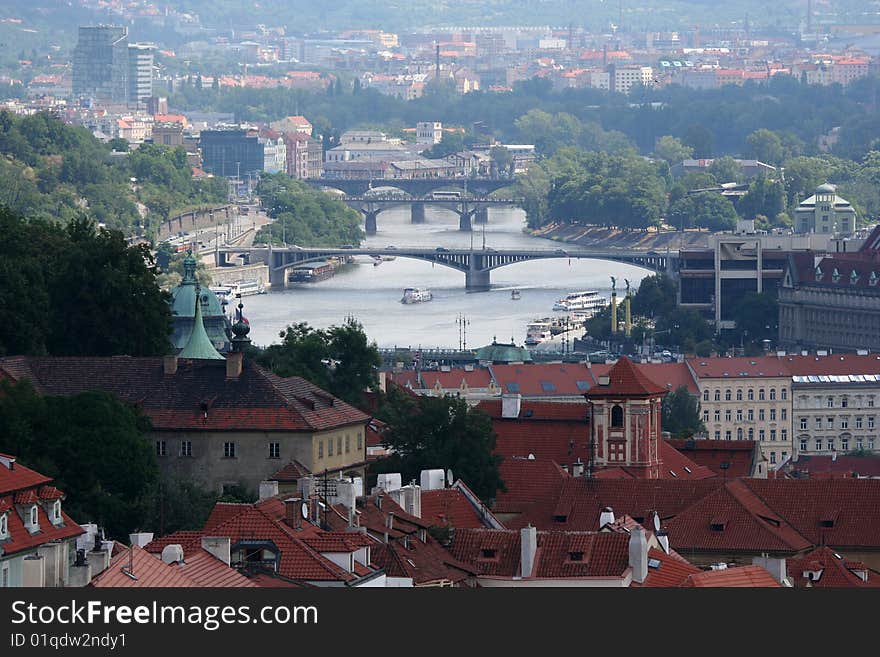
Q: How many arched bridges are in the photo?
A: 3